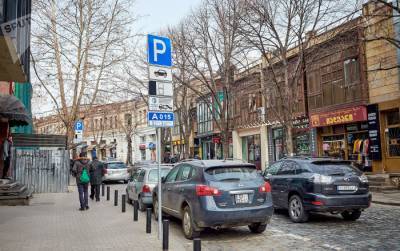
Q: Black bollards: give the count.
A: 8